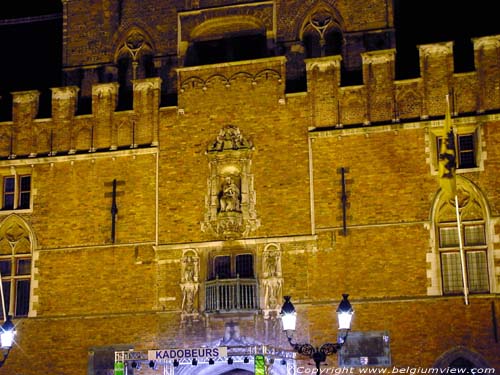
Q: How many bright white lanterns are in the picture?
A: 3